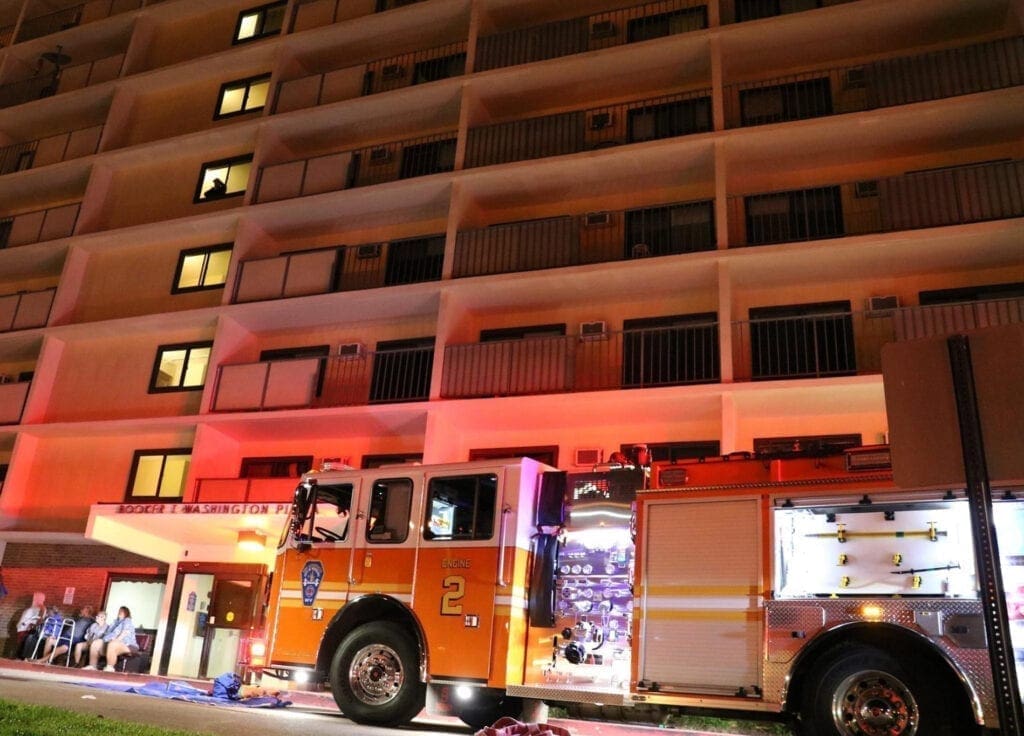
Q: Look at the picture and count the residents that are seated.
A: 5